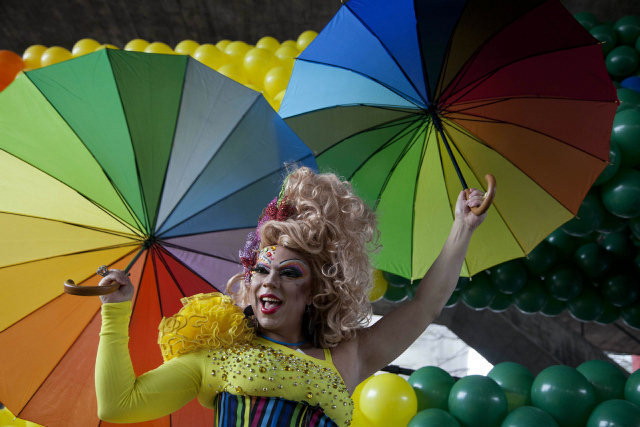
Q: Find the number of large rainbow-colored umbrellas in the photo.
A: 2